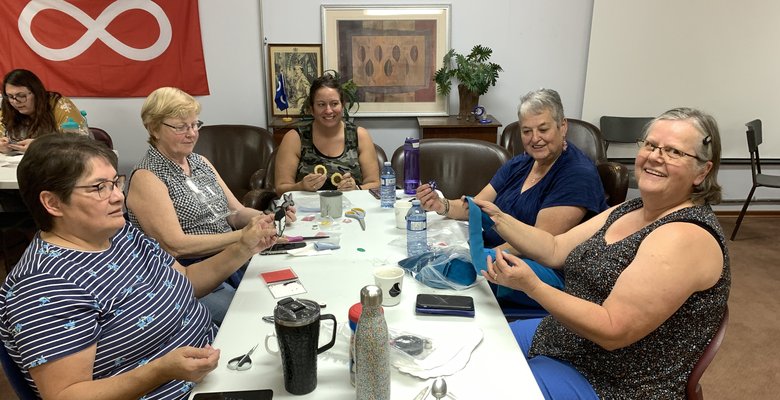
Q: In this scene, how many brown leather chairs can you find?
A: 4